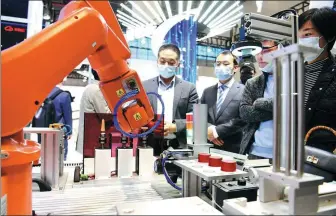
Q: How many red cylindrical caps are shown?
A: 3